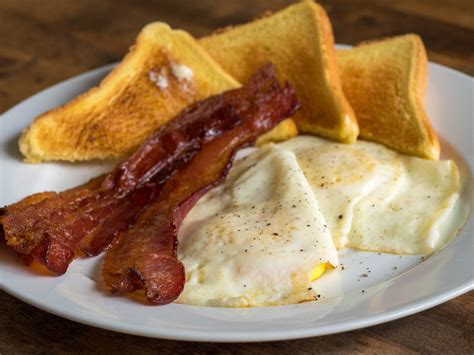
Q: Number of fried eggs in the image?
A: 2